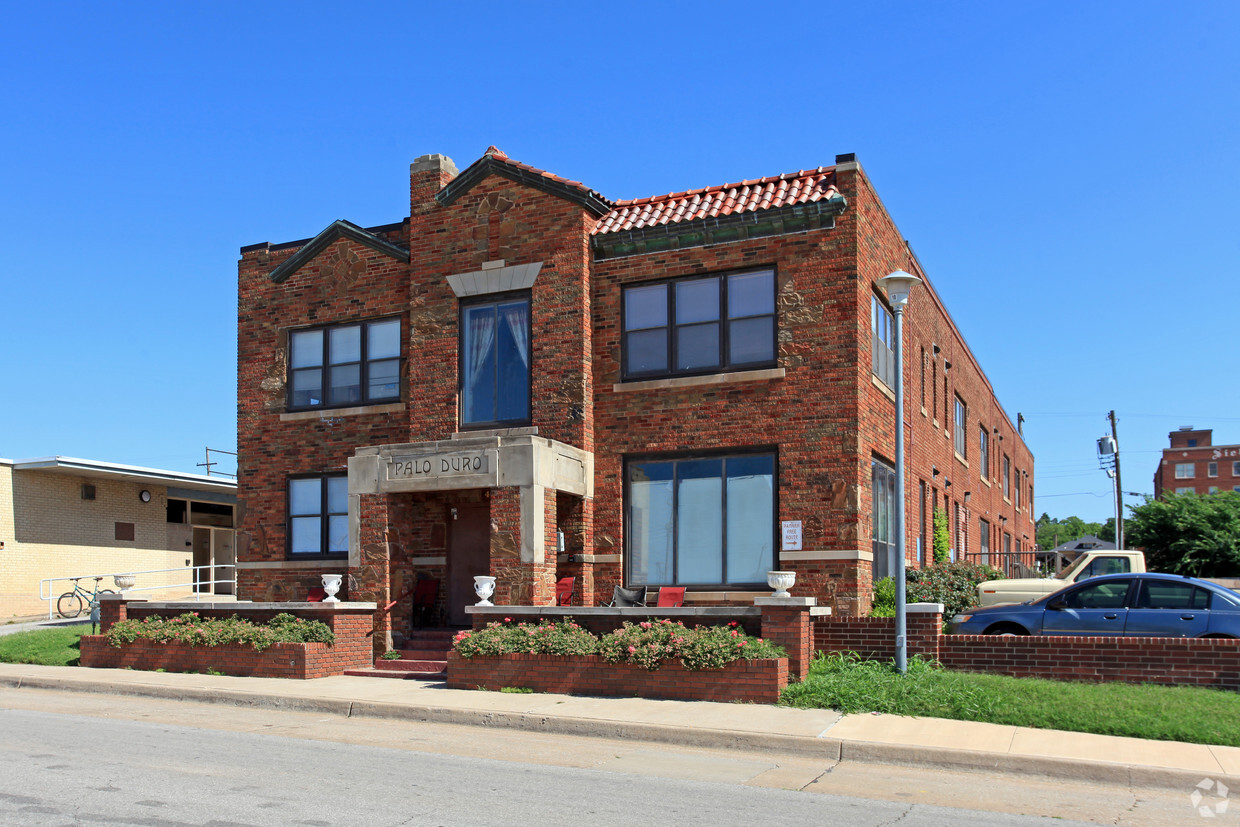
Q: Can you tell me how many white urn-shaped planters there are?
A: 4